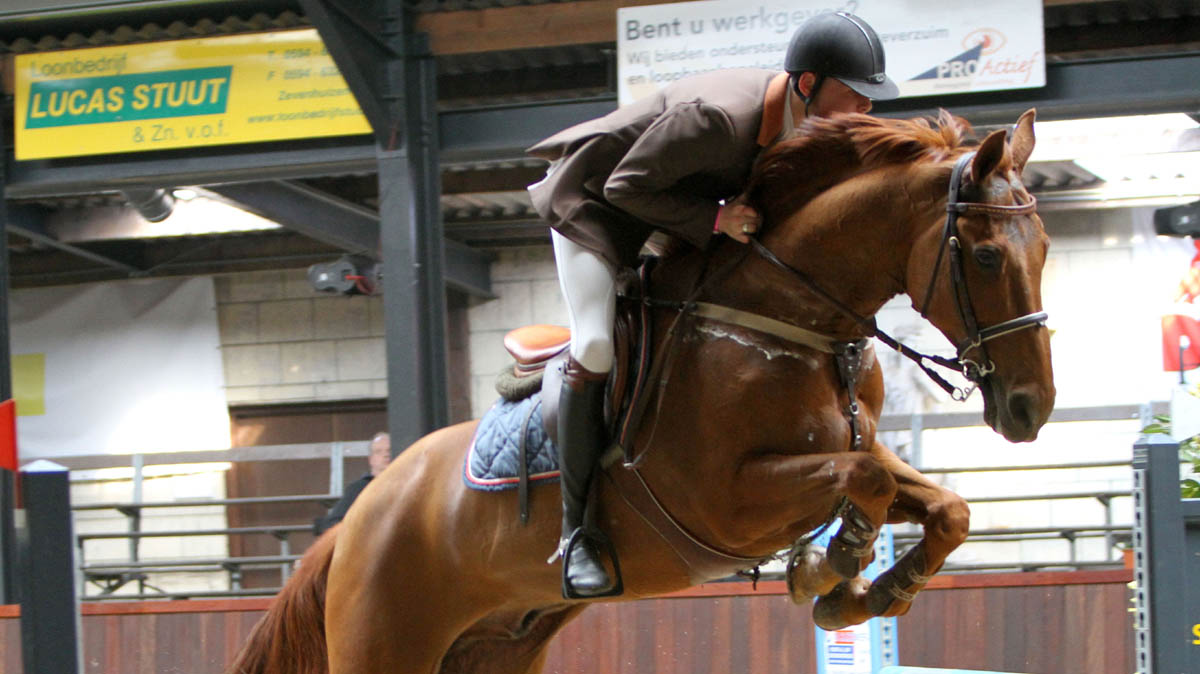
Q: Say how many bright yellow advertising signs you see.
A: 1